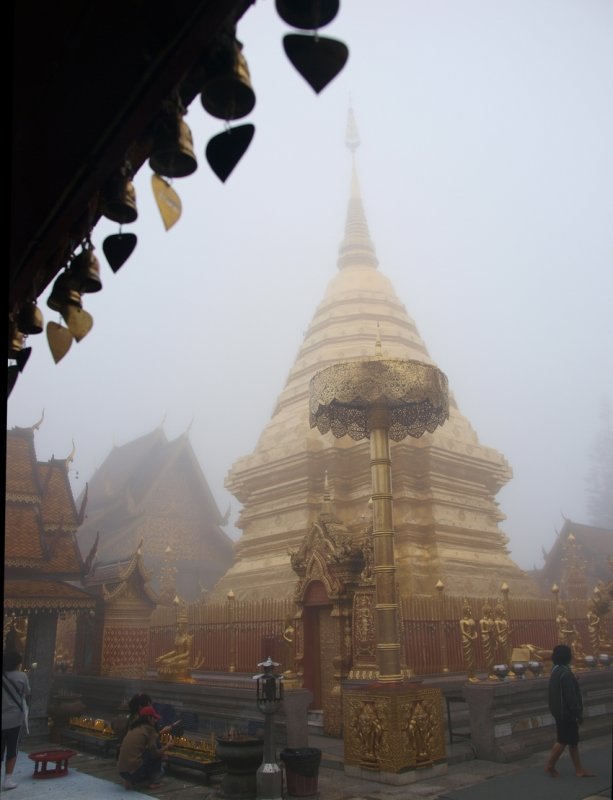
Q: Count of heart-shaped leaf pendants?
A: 8